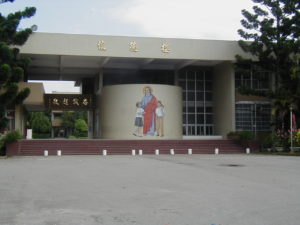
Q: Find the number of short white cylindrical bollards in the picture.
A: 10